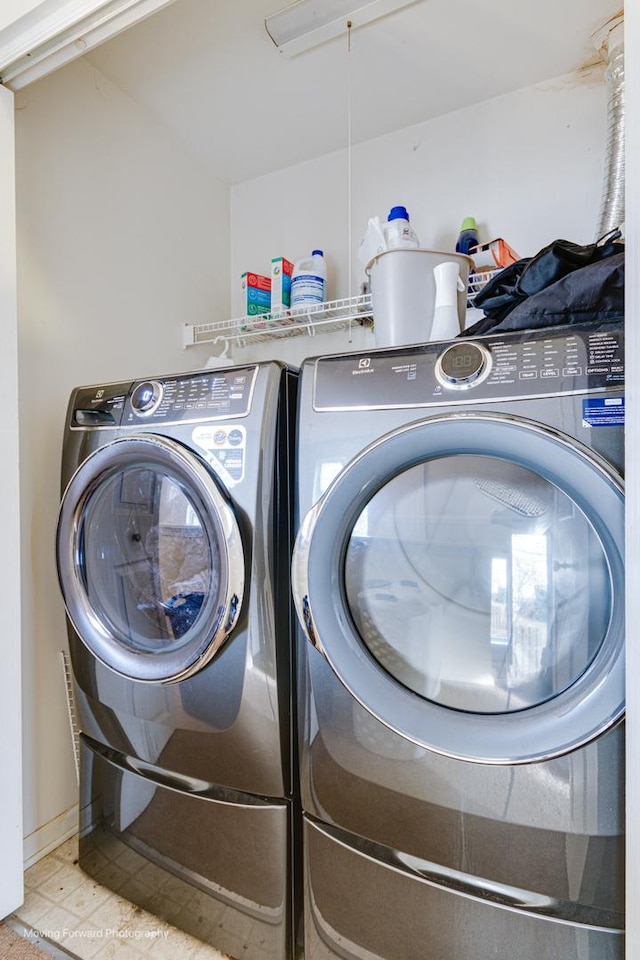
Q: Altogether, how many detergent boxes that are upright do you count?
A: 2